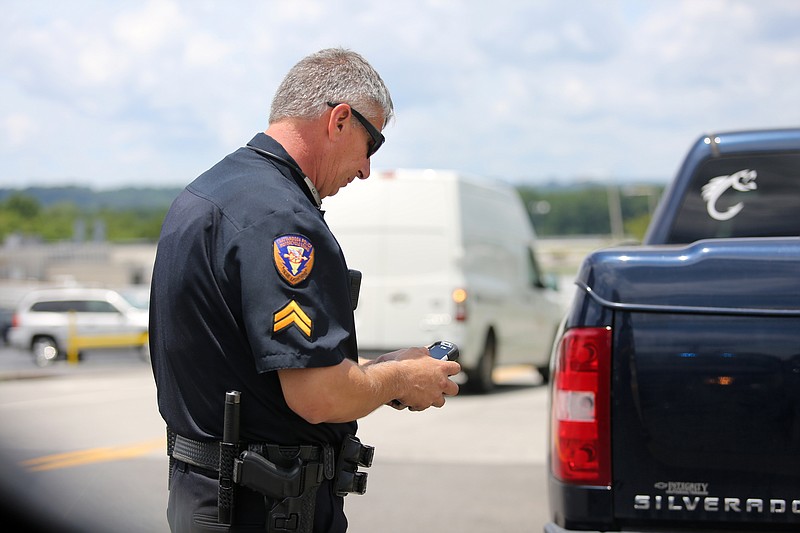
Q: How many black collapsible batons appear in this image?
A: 1